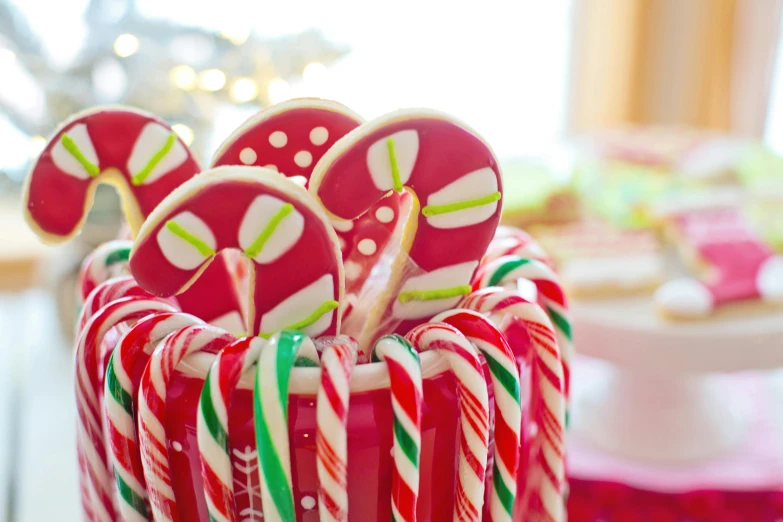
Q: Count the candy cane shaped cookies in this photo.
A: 3